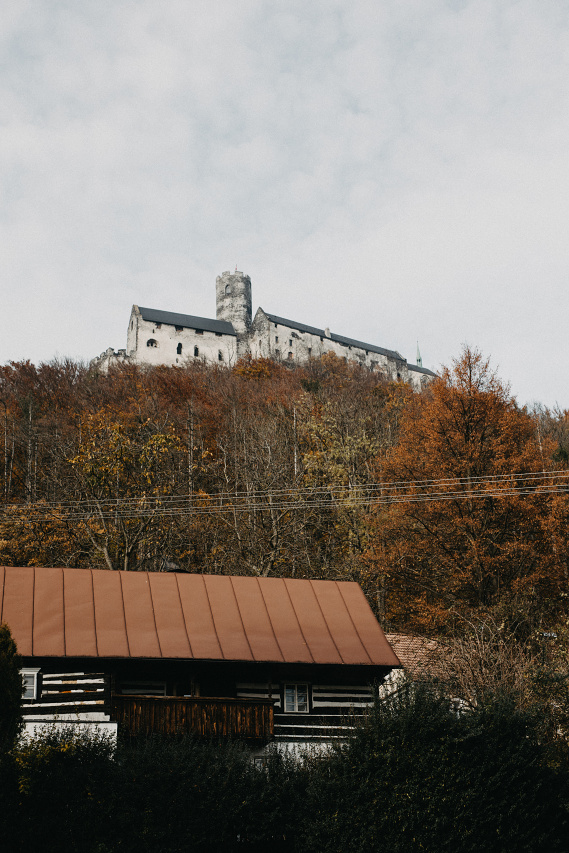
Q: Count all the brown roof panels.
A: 14